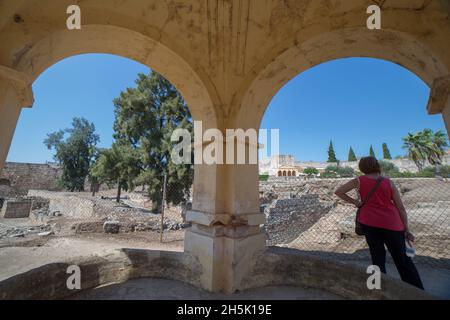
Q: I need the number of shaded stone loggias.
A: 1